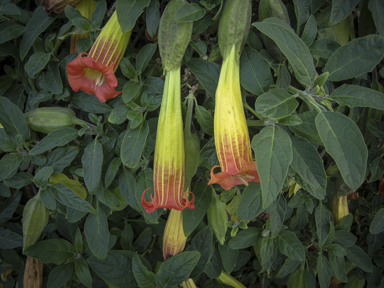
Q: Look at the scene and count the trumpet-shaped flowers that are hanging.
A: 3